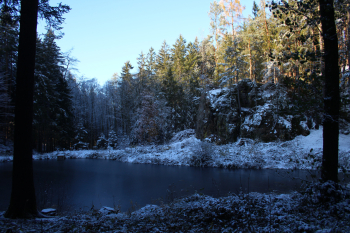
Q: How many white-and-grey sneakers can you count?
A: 0